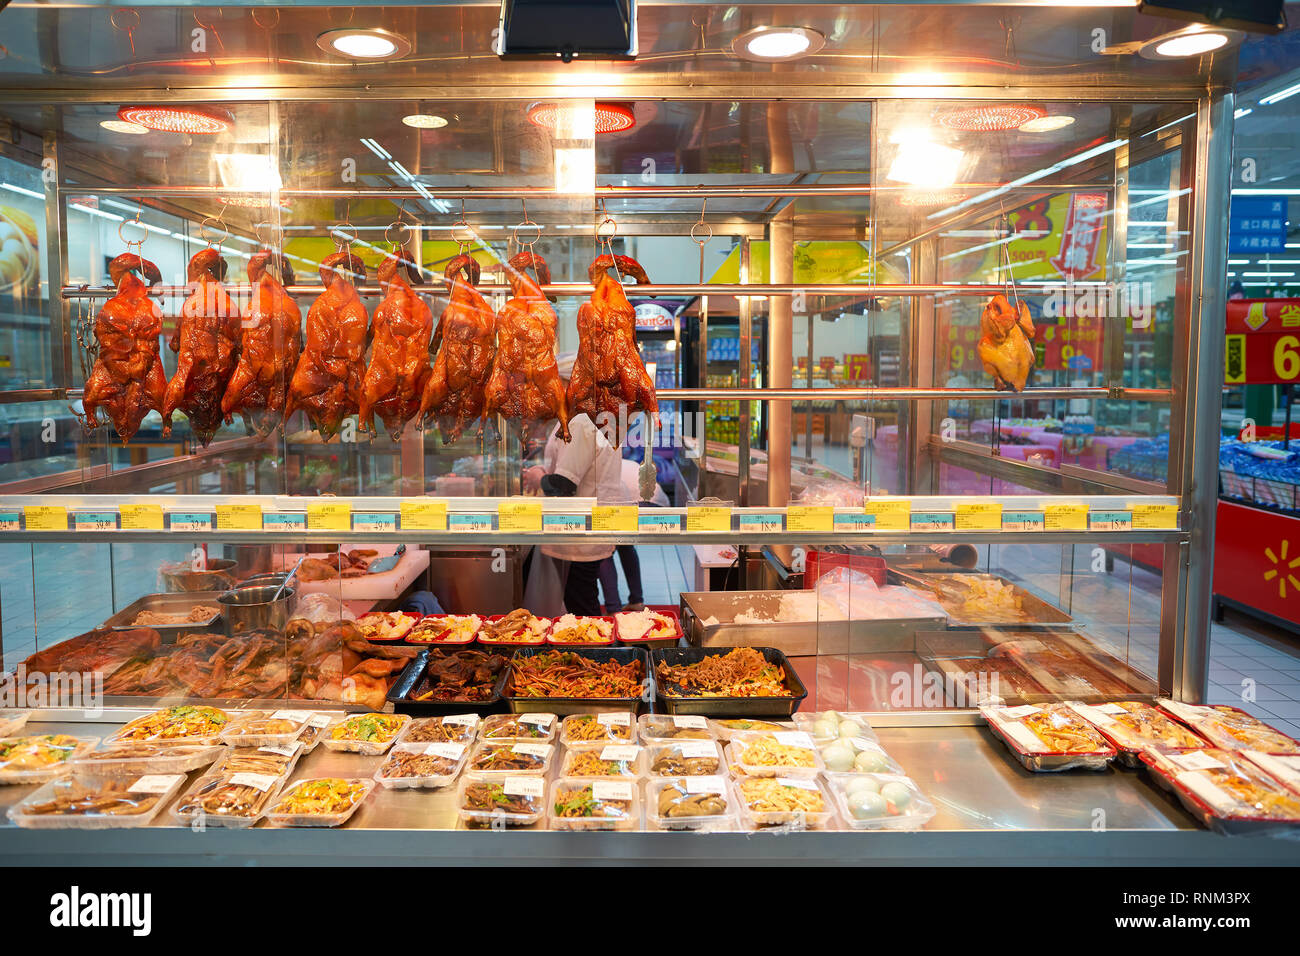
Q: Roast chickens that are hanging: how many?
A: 9